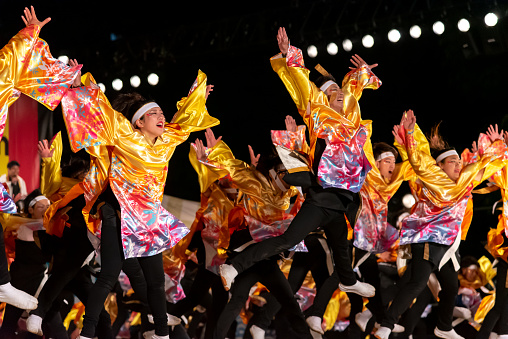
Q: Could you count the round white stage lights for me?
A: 15